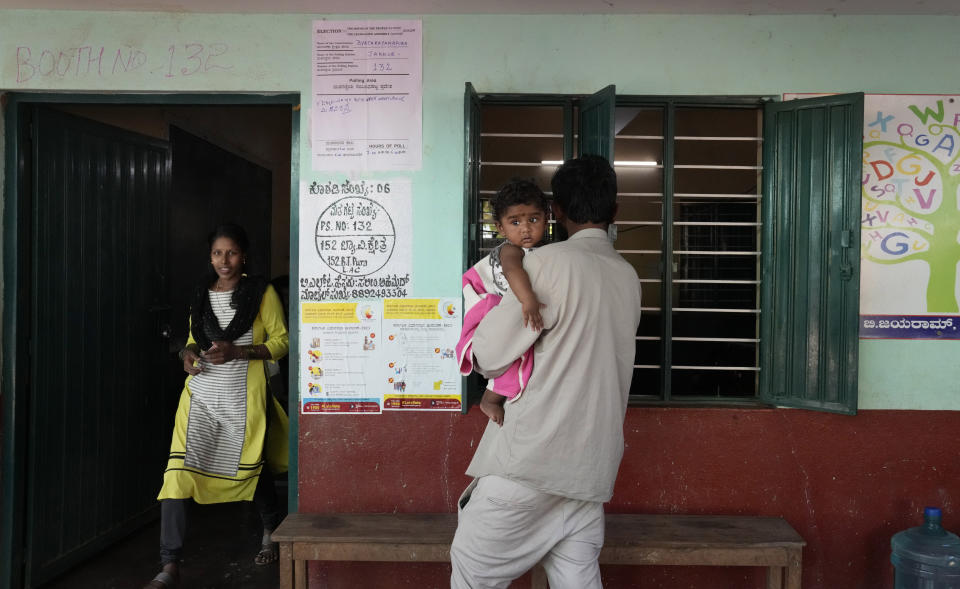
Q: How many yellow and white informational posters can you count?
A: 2